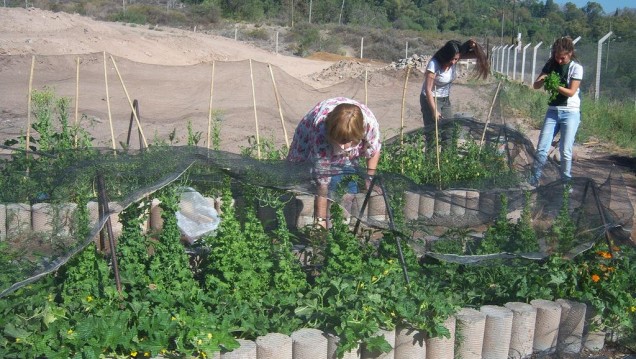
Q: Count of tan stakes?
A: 11